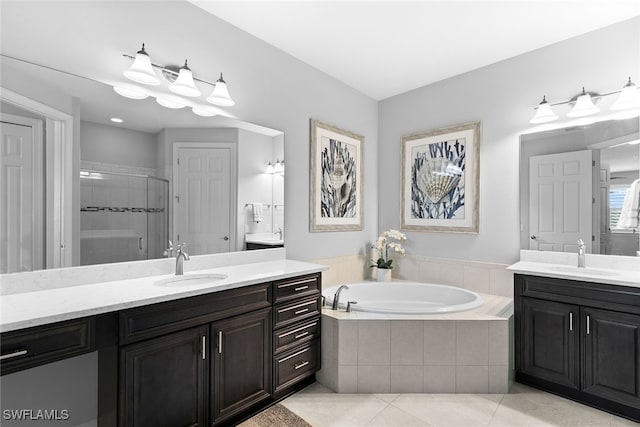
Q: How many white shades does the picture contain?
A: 6